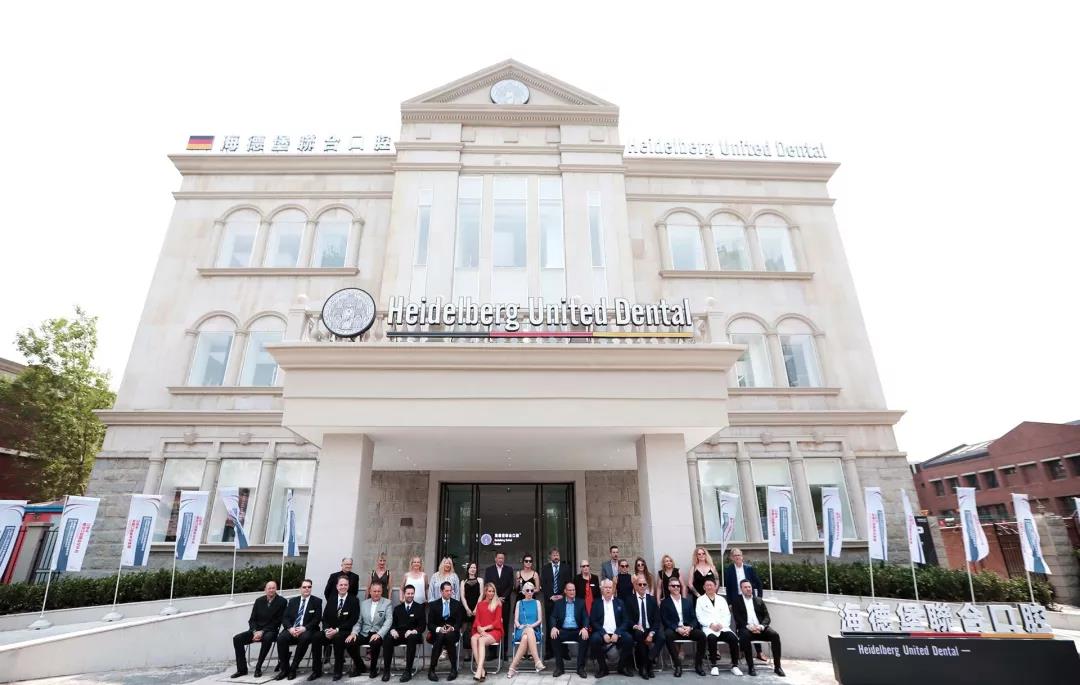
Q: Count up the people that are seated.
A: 14